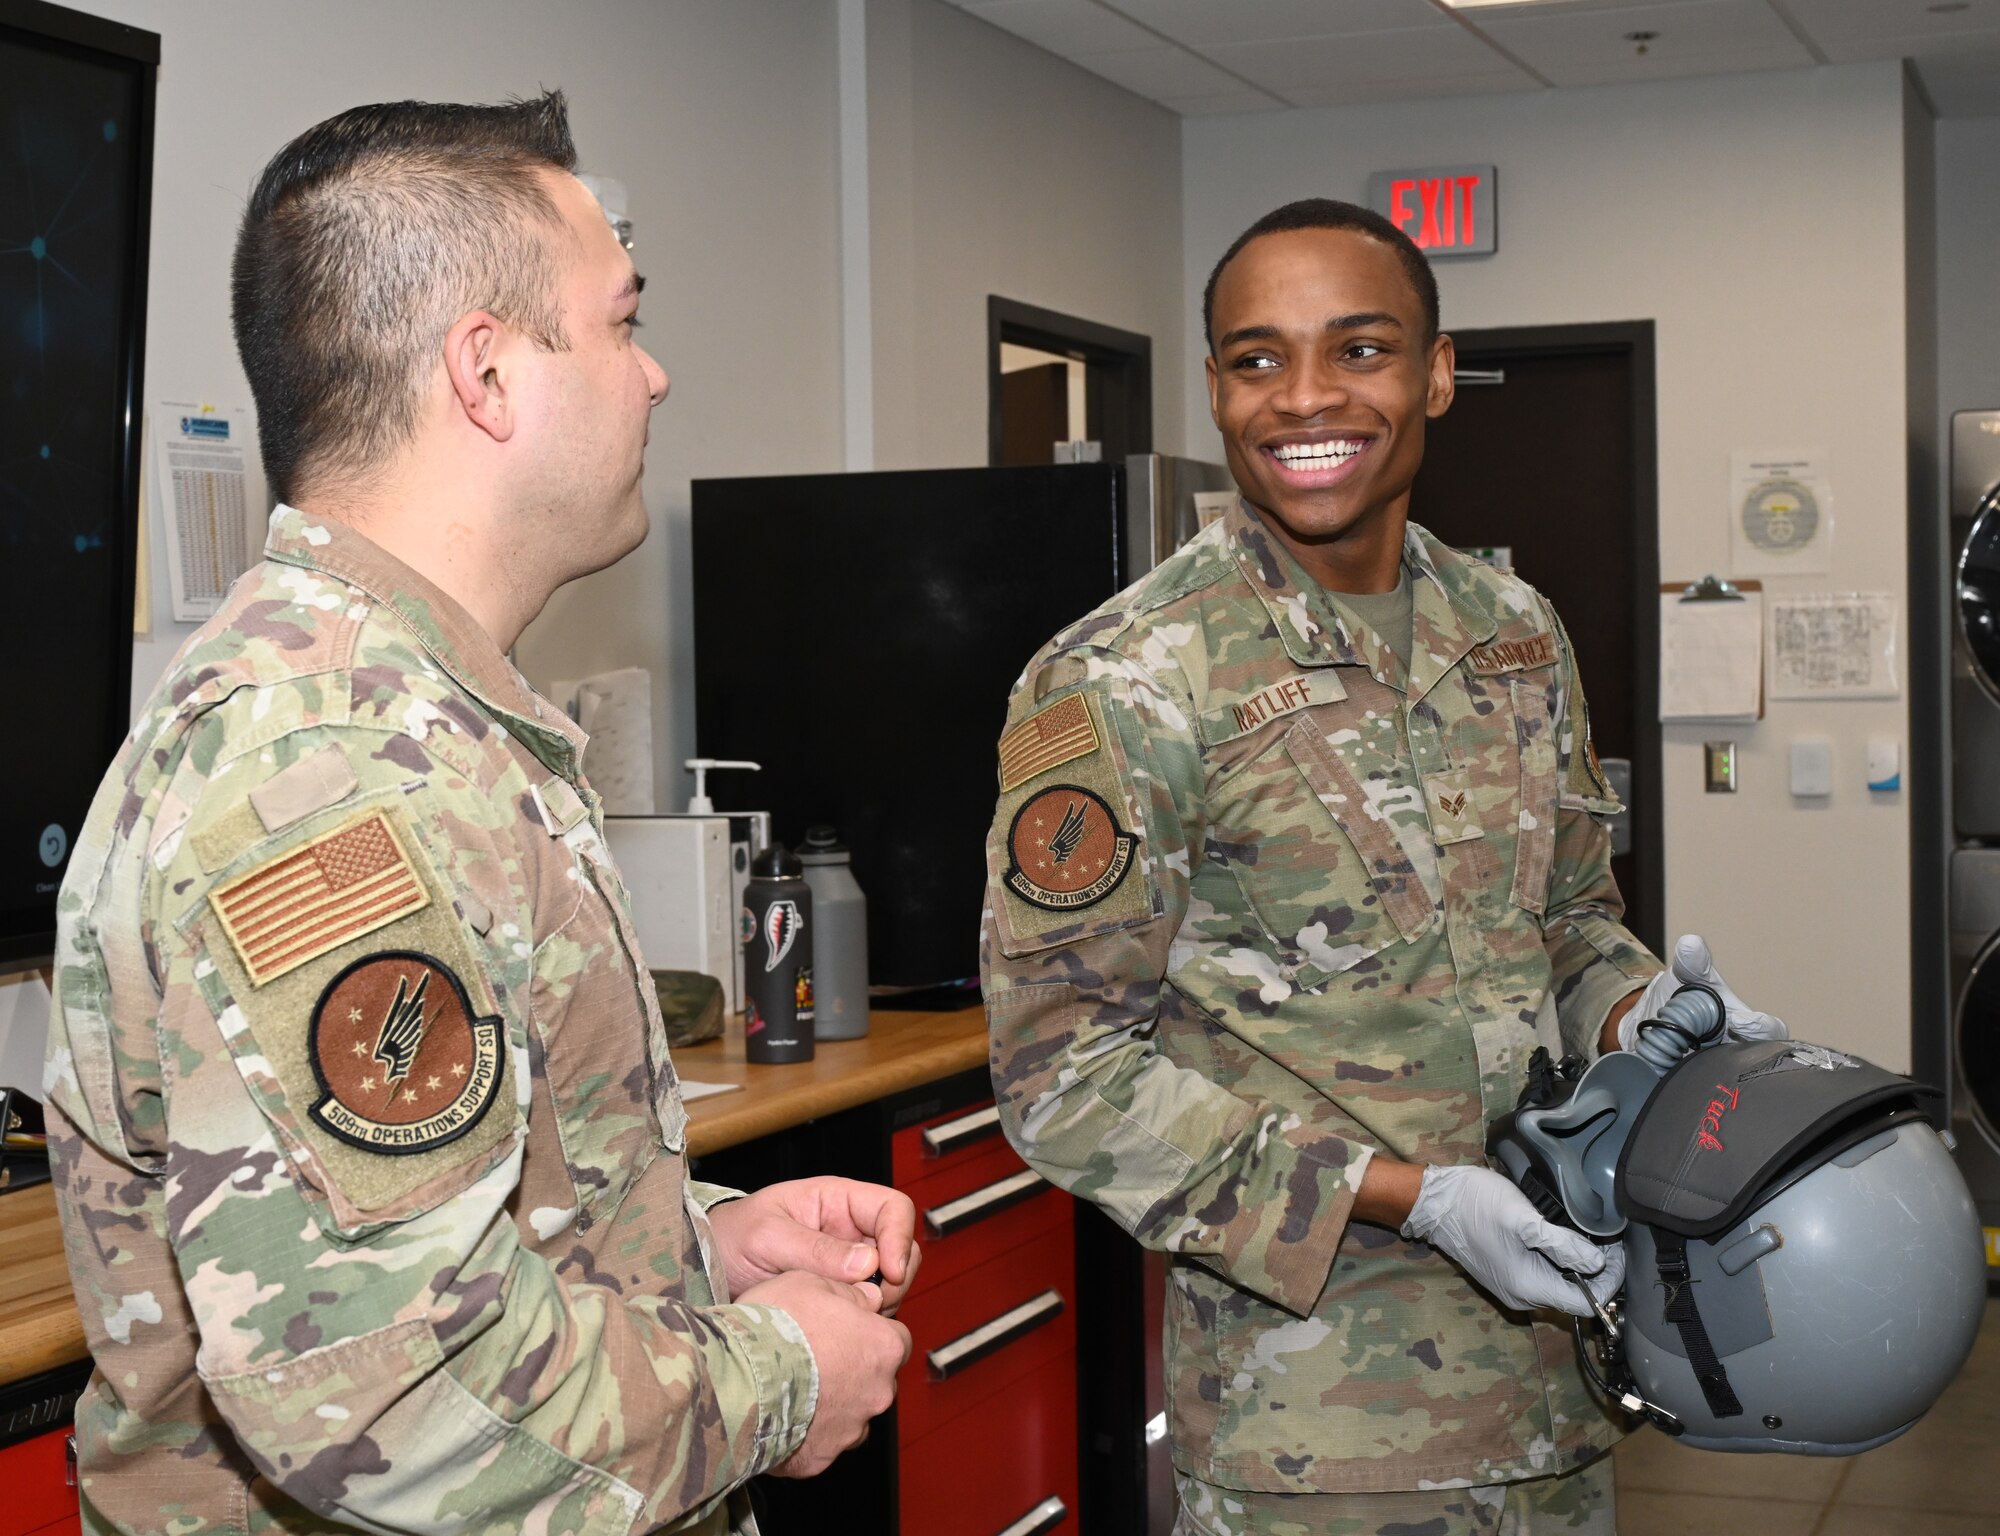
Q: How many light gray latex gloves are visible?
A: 2